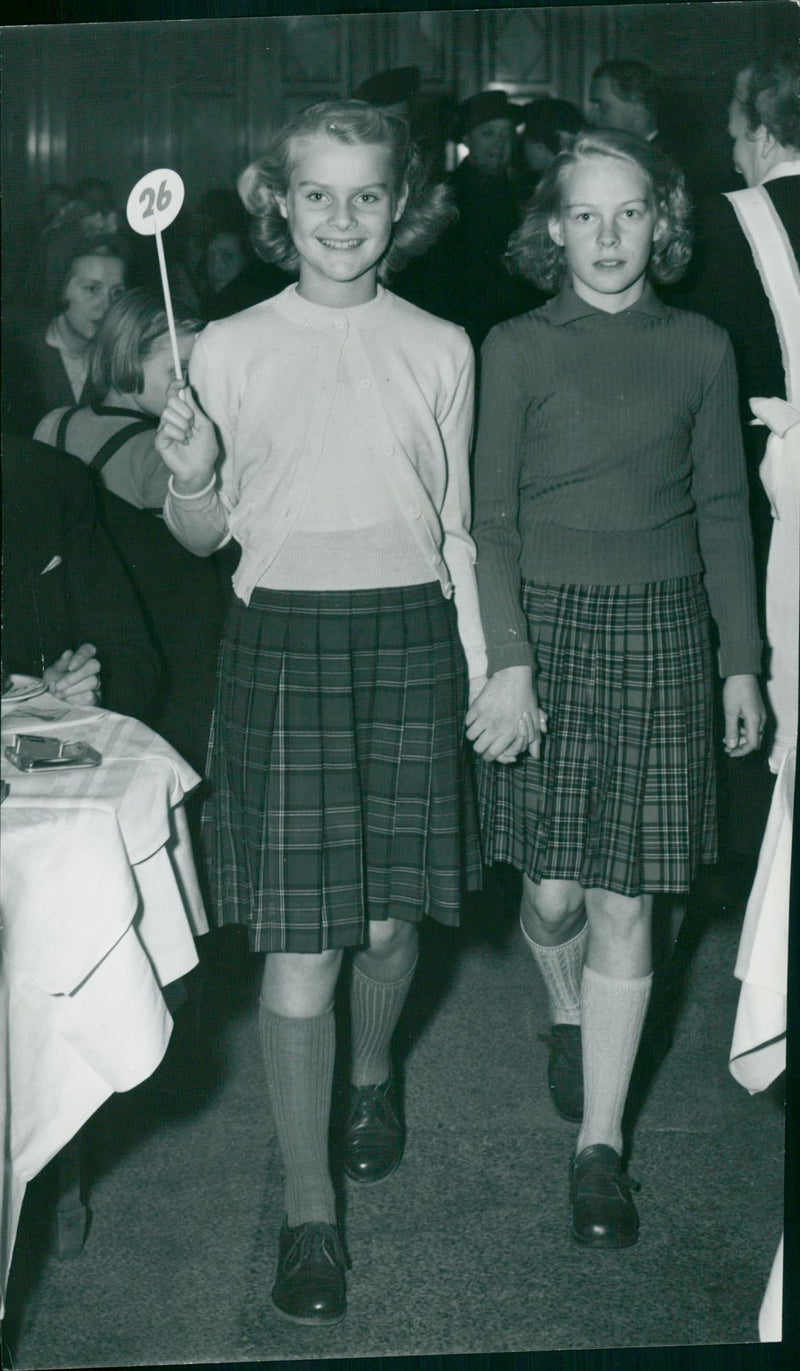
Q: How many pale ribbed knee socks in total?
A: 2